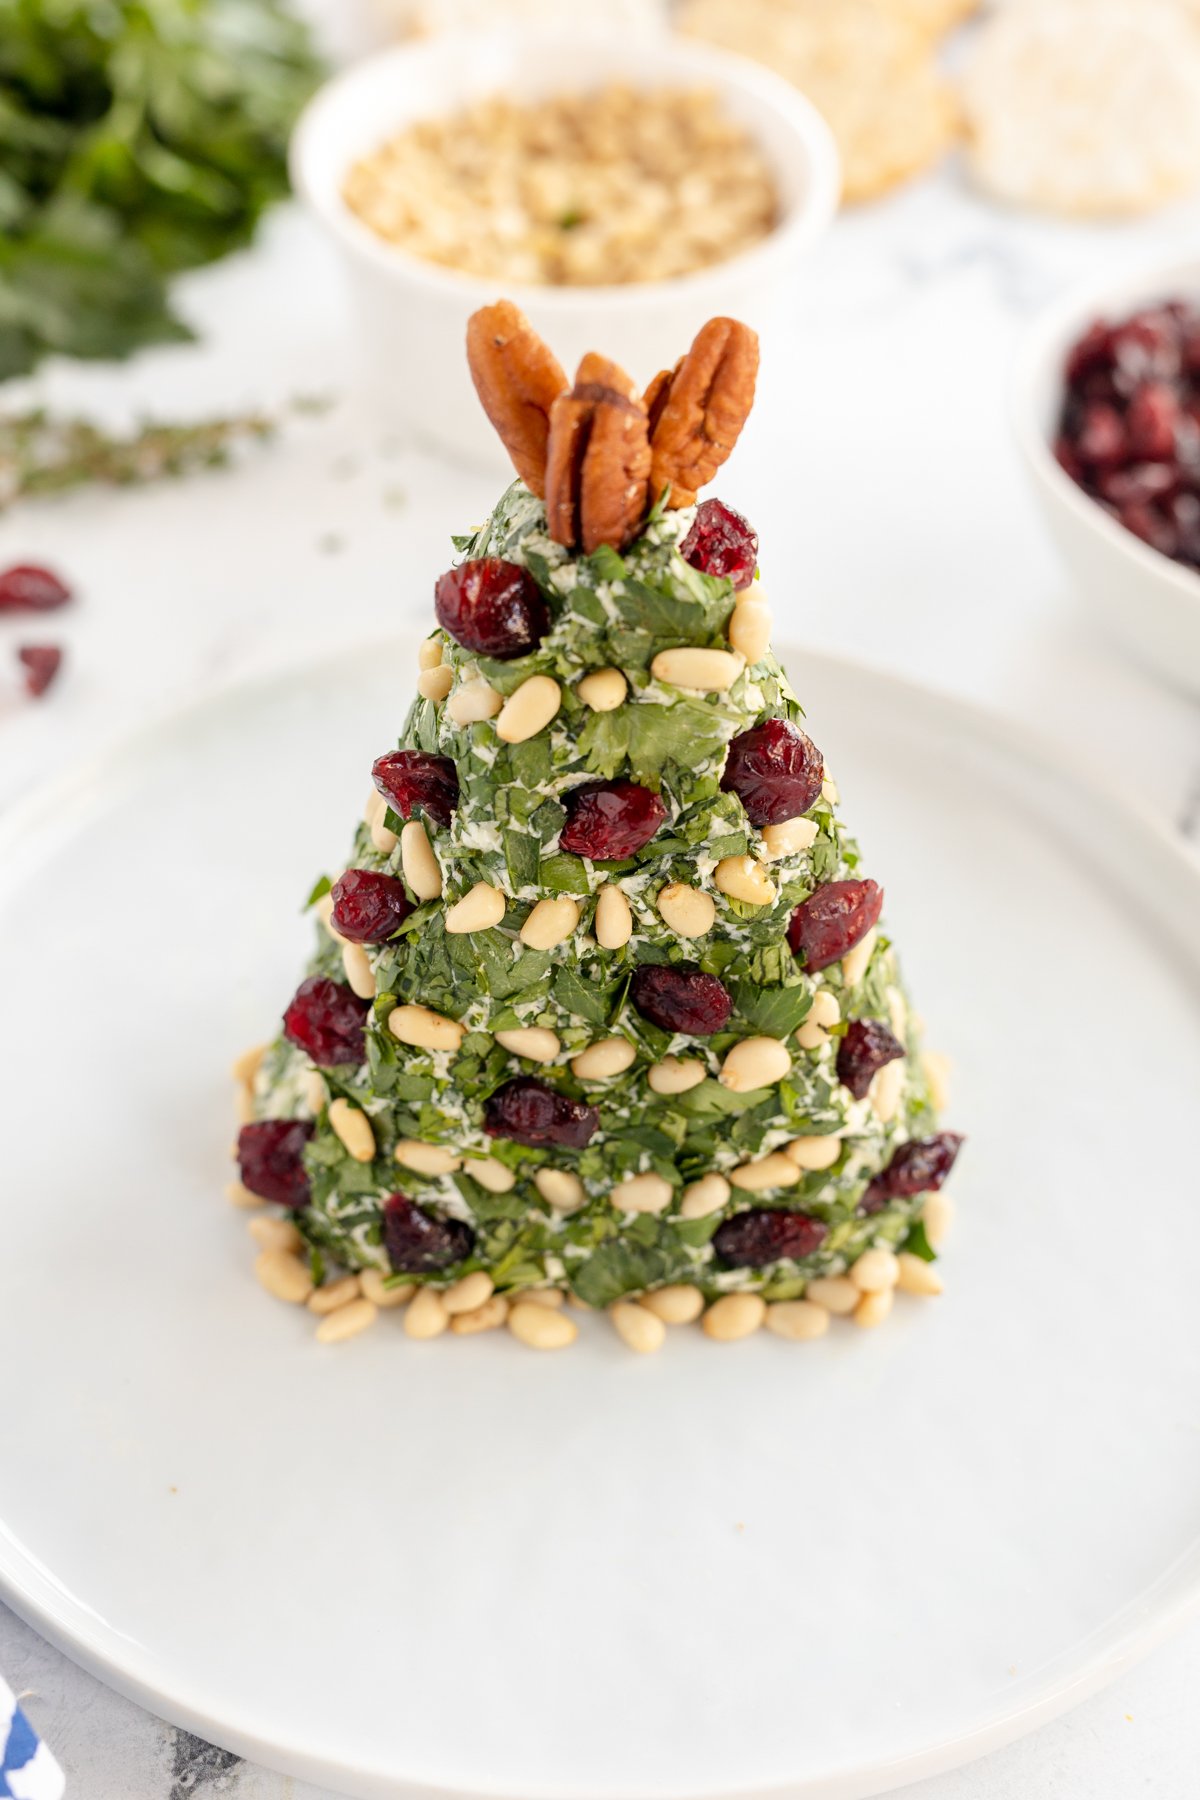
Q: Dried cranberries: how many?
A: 15